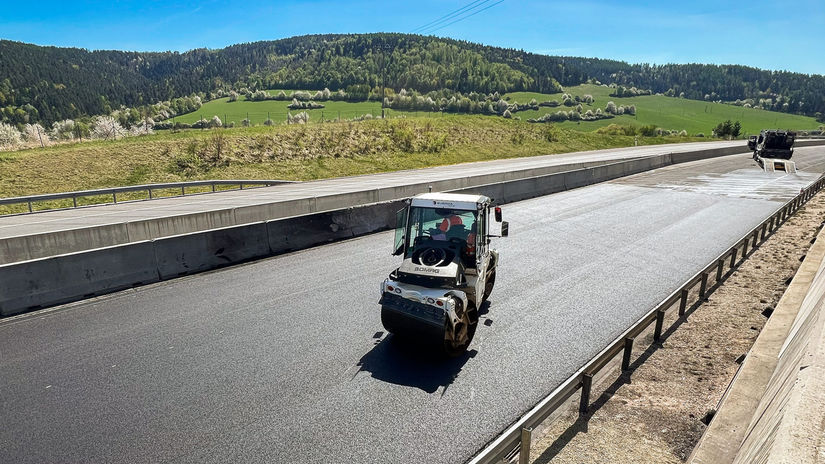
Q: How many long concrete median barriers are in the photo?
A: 2